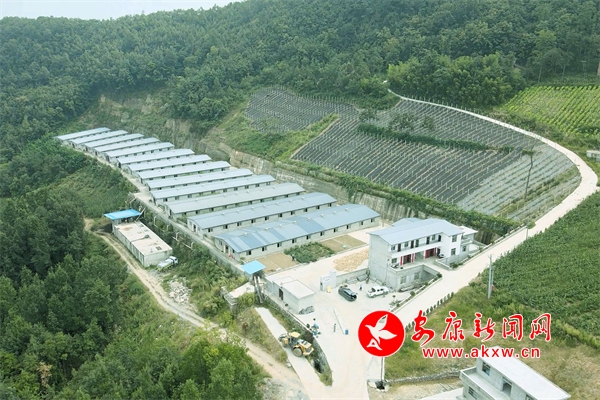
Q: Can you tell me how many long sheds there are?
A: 13